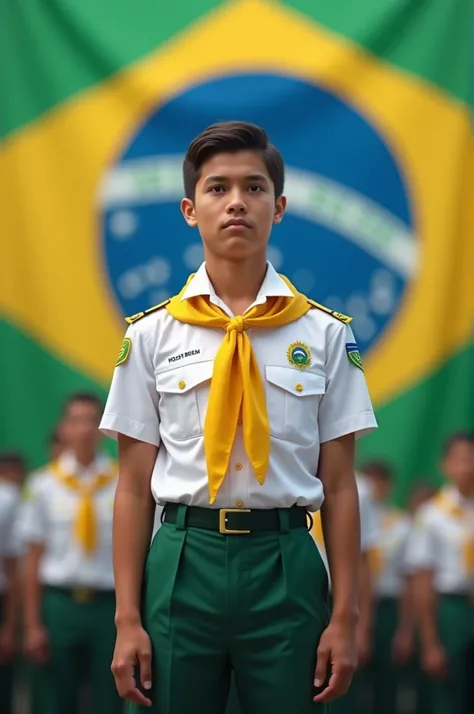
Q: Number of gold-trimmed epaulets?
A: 2